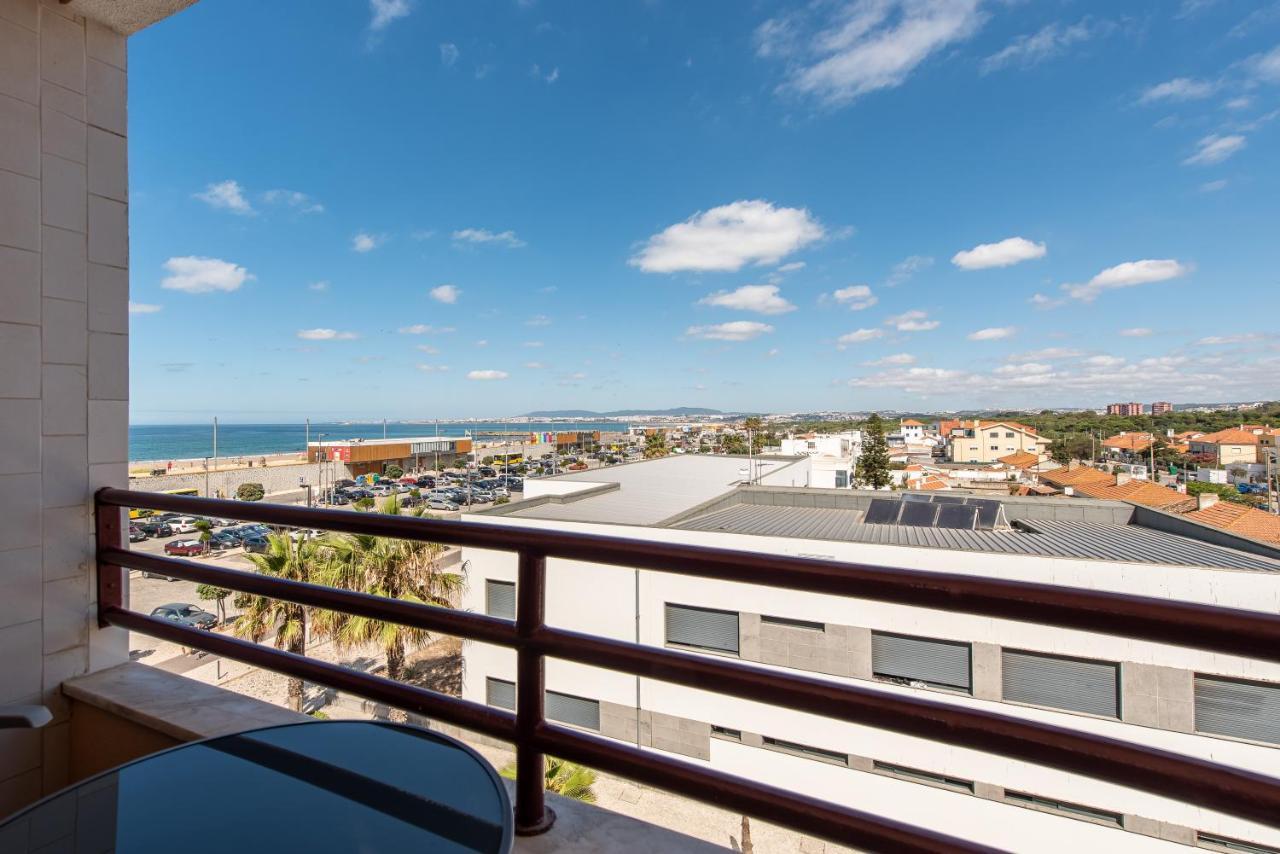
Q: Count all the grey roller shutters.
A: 7